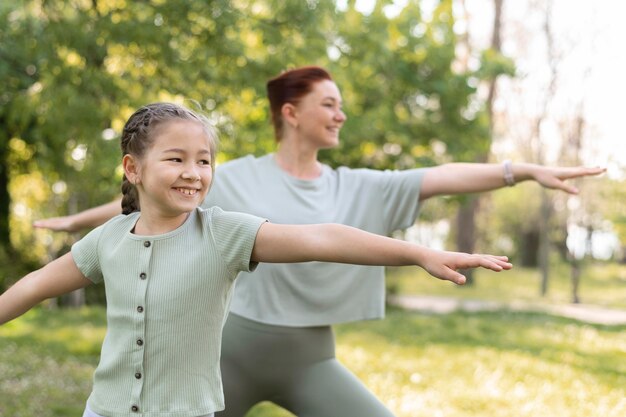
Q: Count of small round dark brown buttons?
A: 6